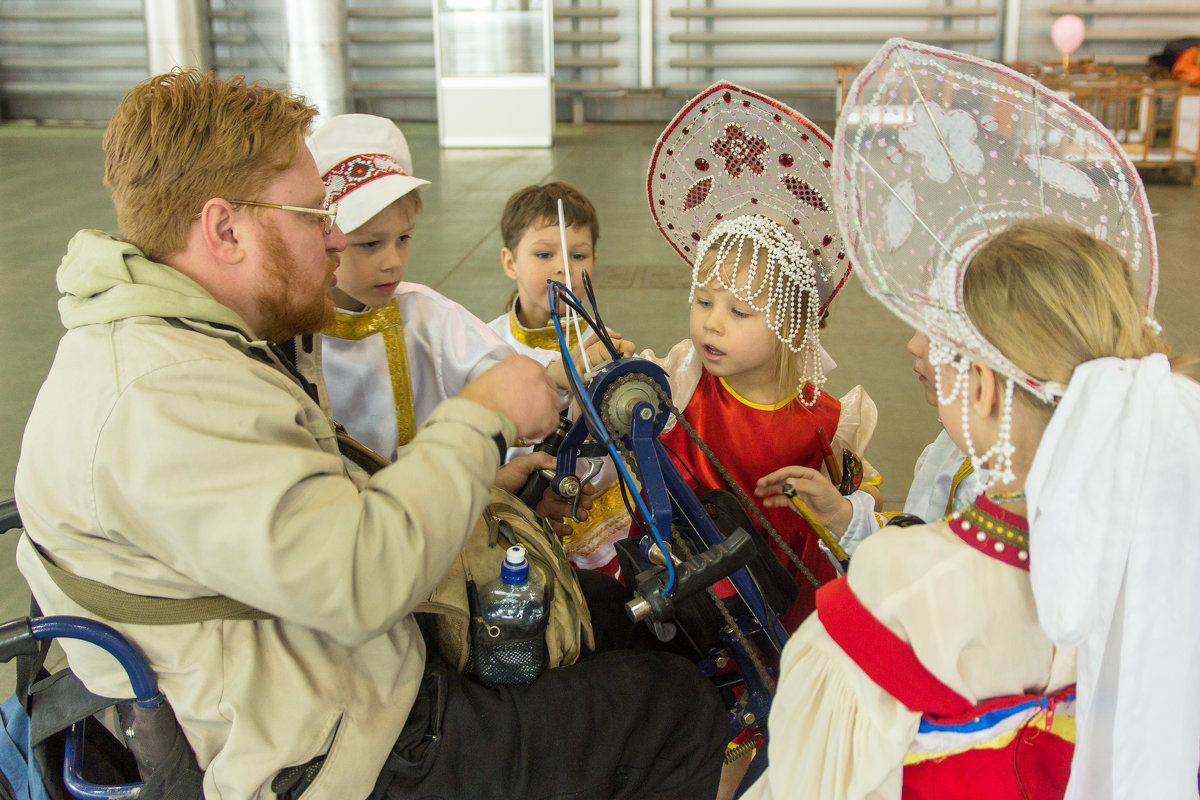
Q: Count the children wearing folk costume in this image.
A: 5